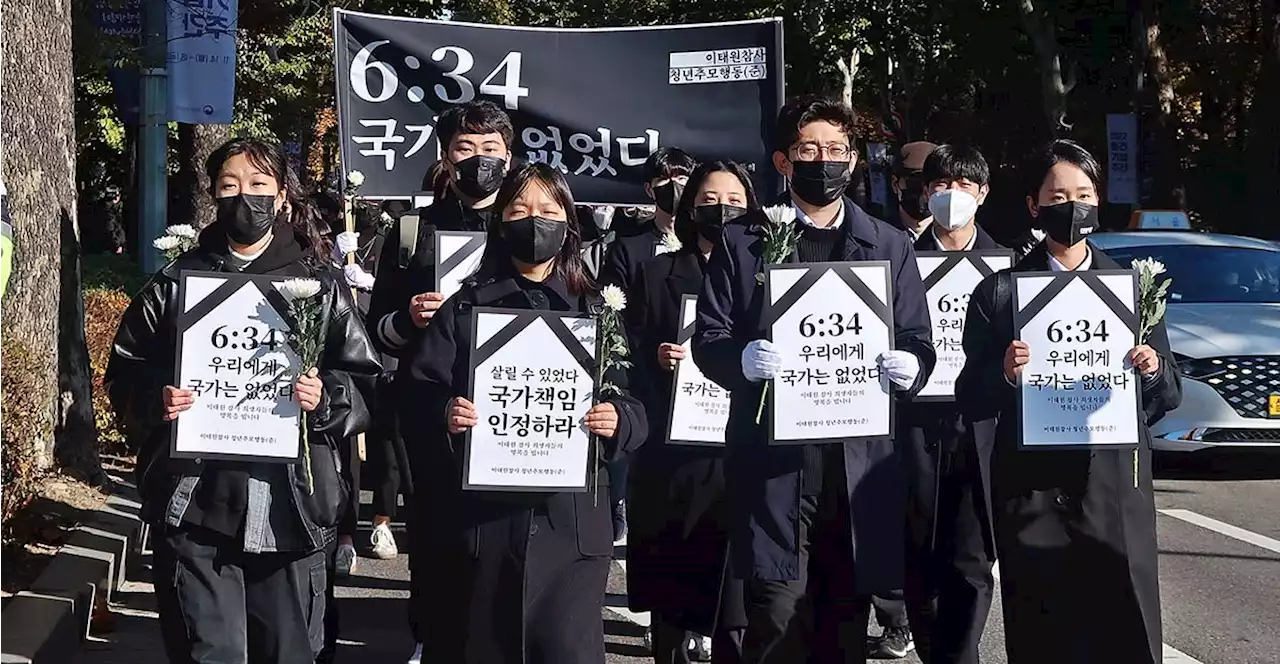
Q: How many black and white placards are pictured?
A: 7